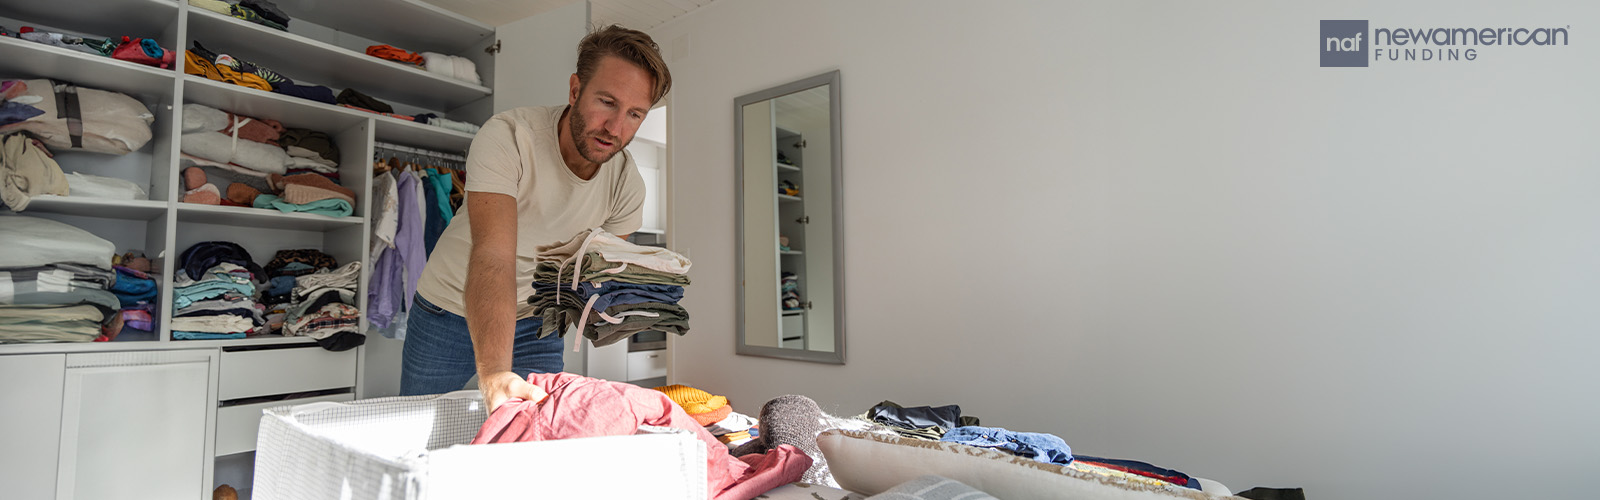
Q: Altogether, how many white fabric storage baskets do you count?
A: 1